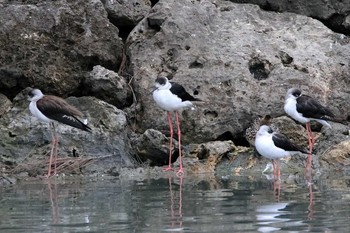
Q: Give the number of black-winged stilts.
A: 4